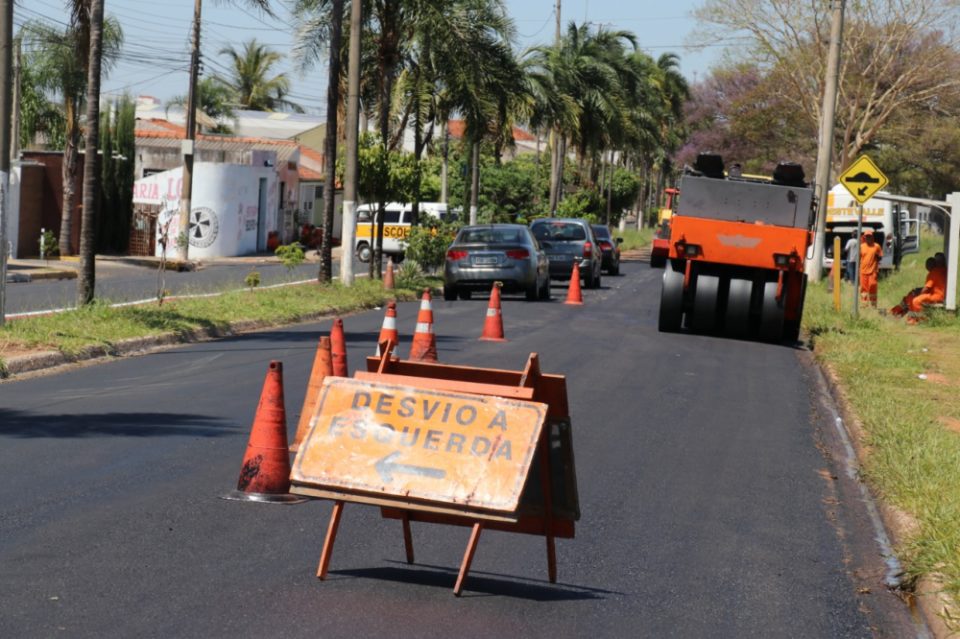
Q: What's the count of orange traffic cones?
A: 8